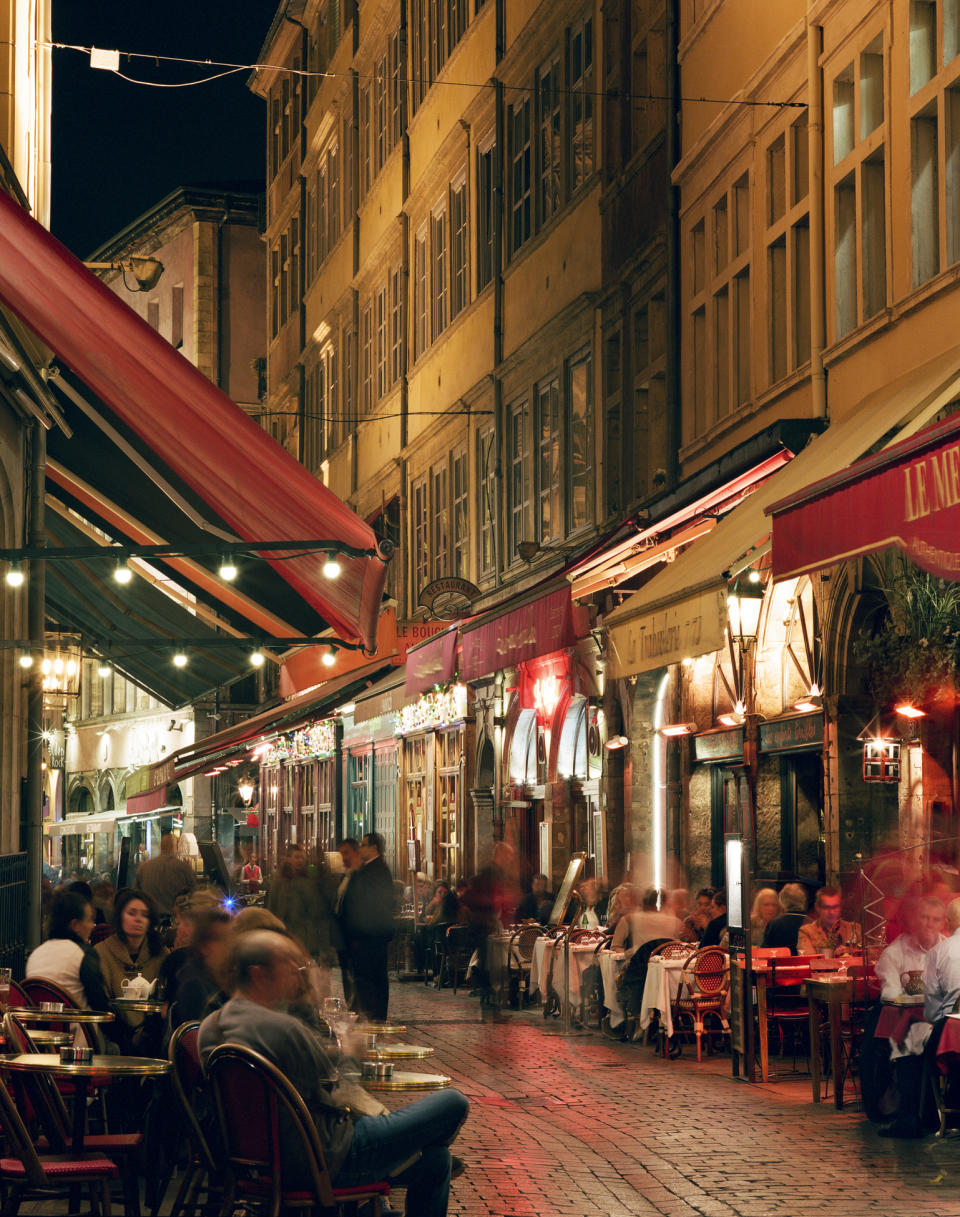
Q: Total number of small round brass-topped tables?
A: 7